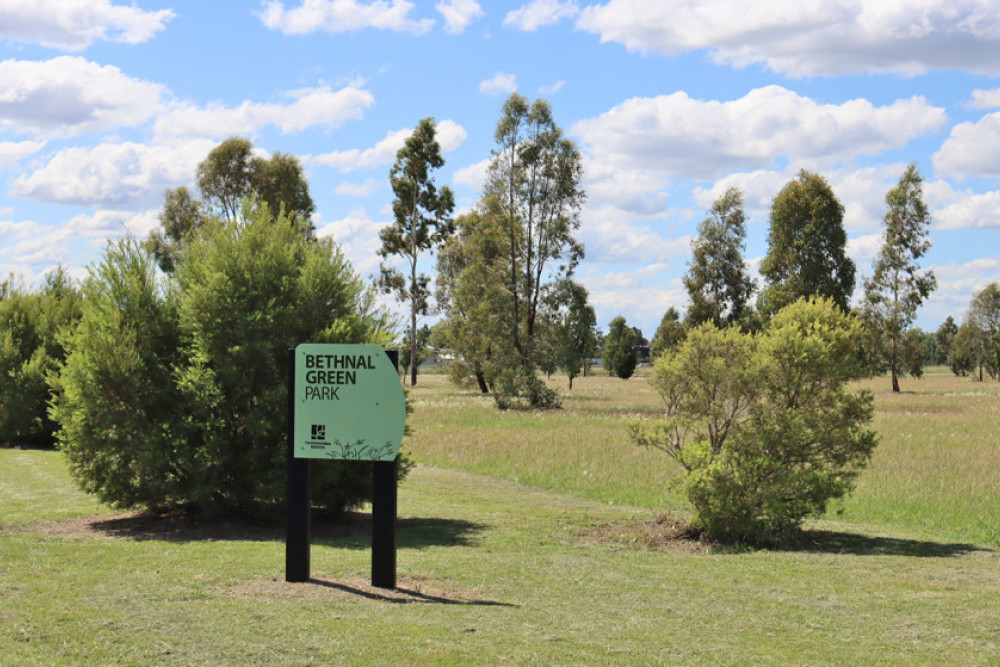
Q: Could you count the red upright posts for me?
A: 0